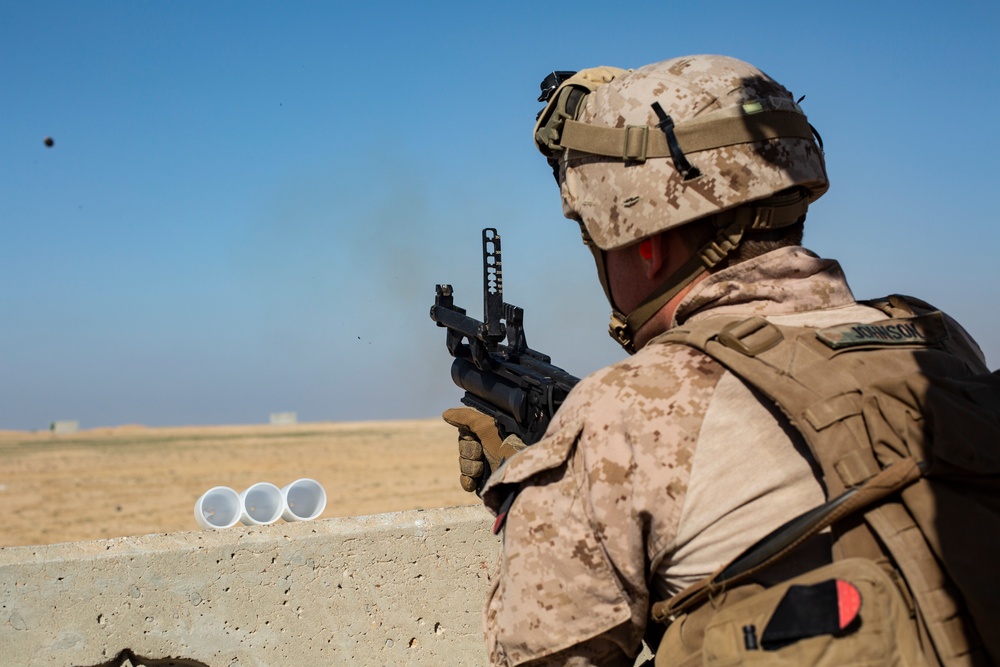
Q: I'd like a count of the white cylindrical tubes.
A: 3